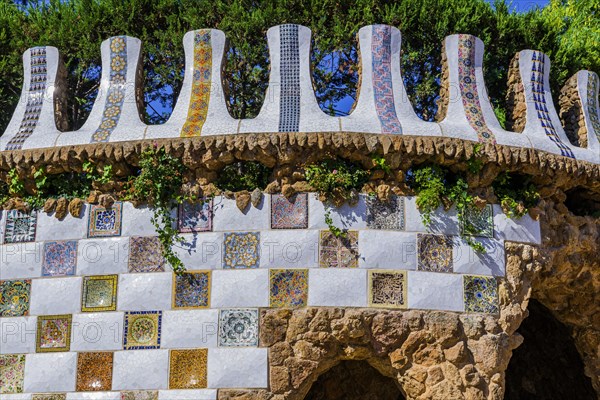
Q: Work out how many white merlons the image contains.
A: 8